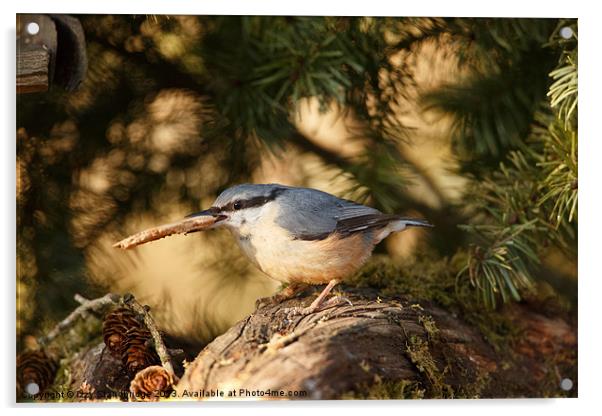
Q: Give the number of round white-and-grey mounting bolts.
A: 4